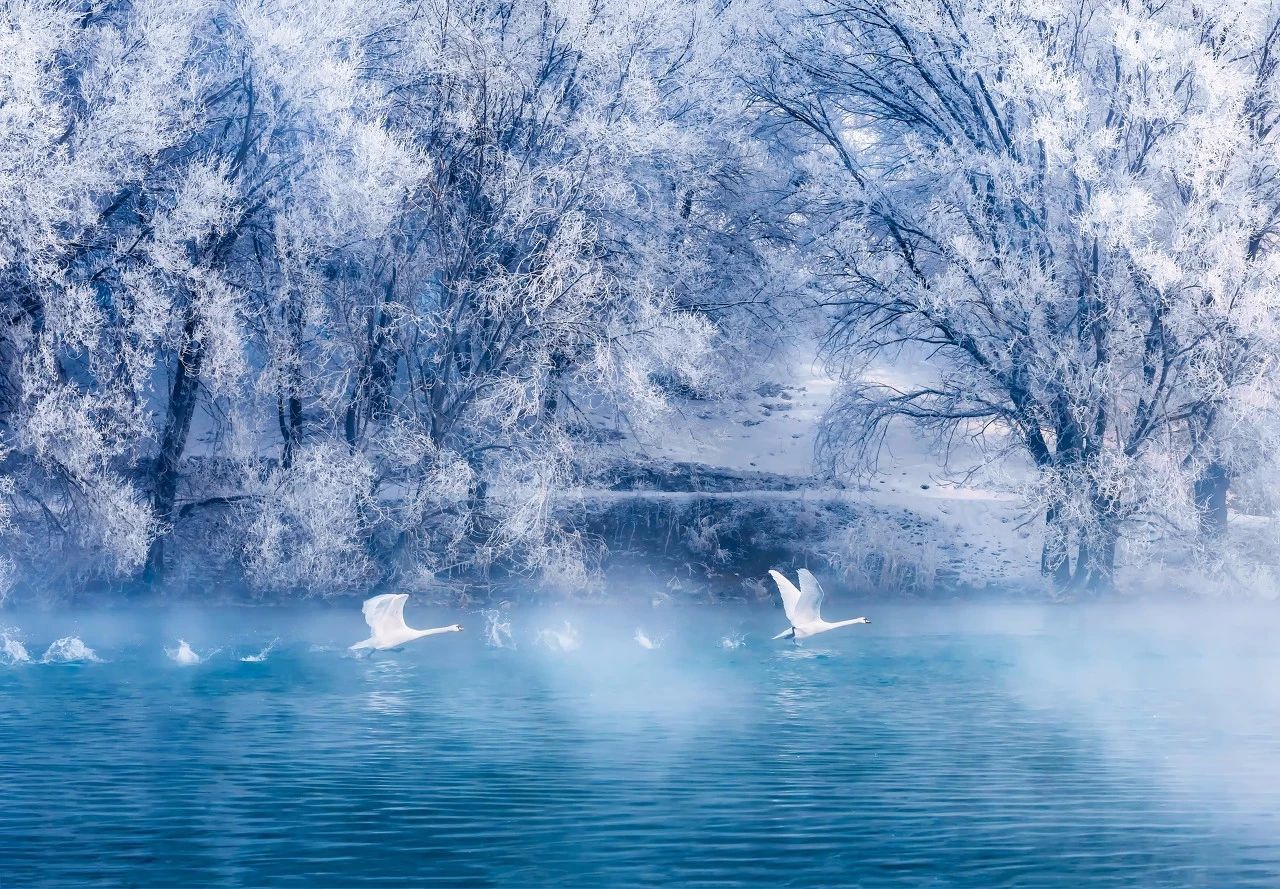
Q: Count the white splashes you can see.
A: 8